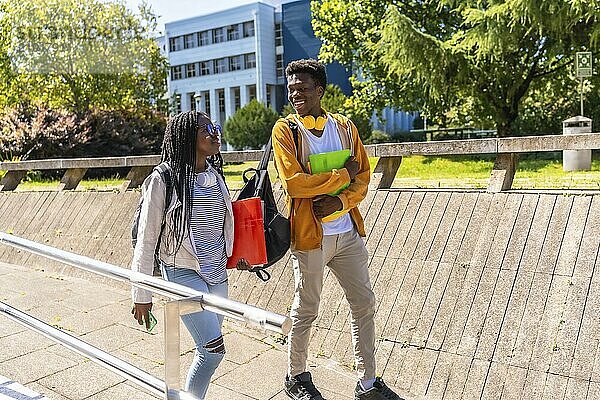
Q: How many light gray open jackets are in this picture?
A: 1